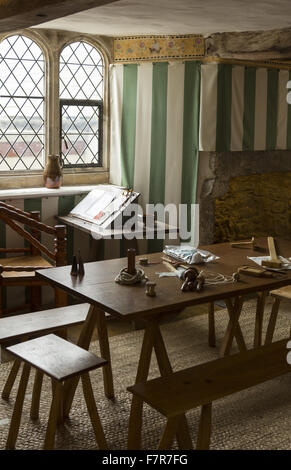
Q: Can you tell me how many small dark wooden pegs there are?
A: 2